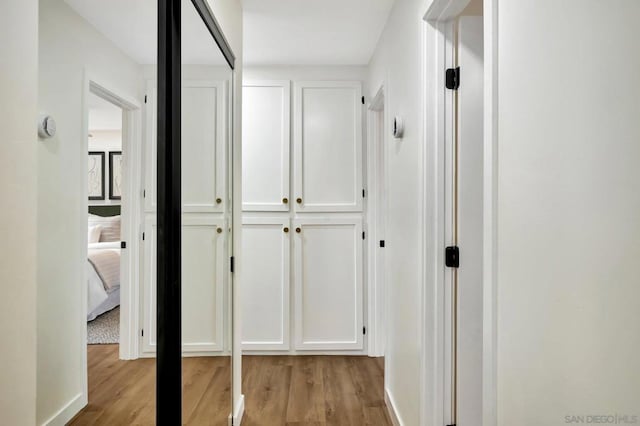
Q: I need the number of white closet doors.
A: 4